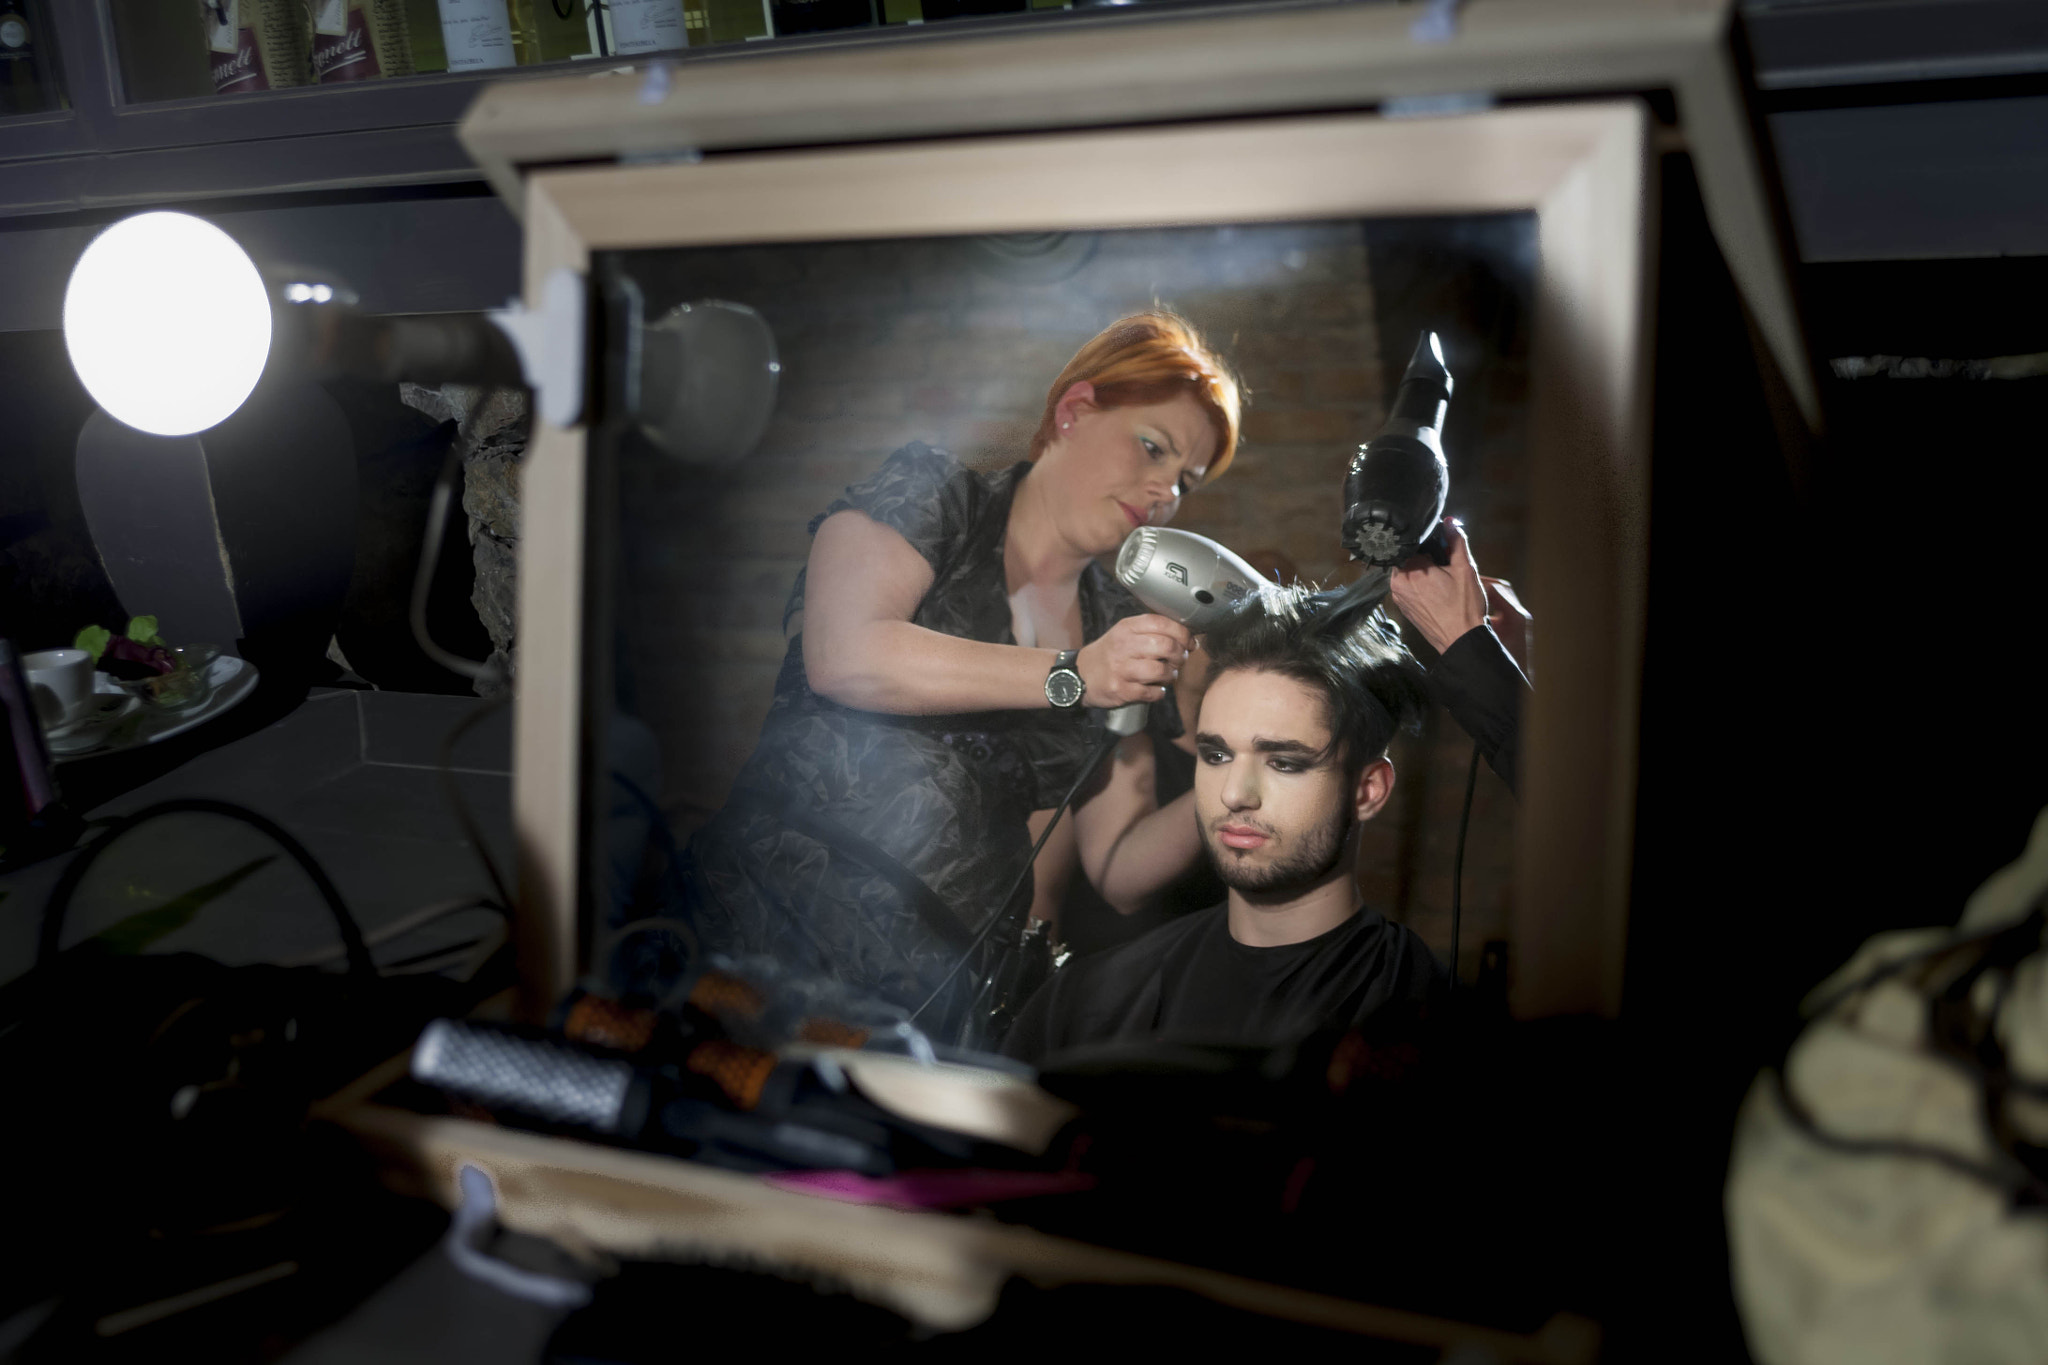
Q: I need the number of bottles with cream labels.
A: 2